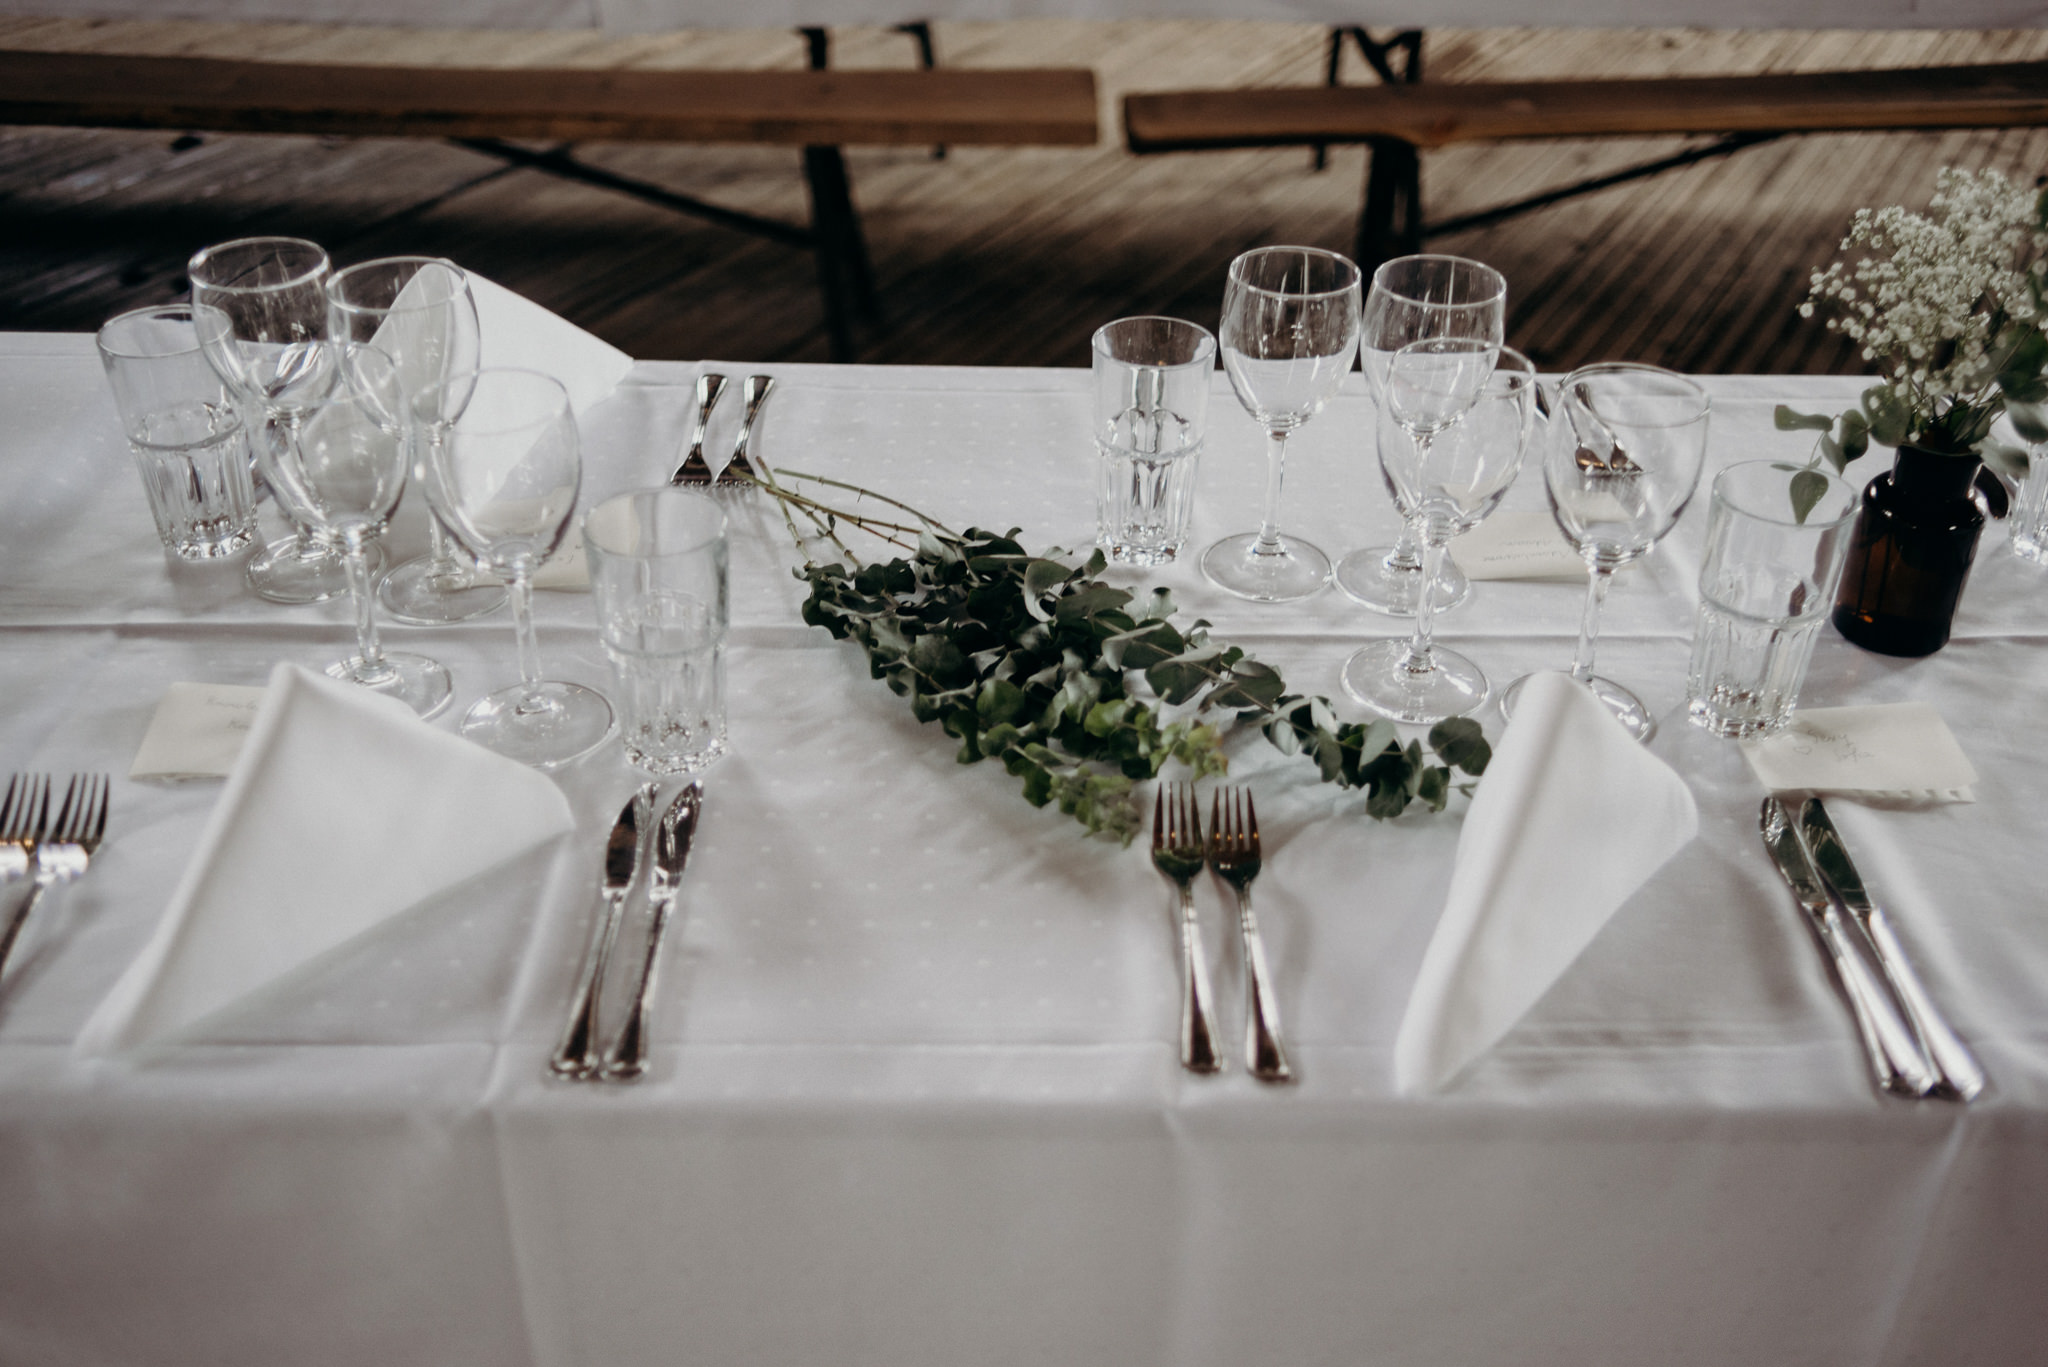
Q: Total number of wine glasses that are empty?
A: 8